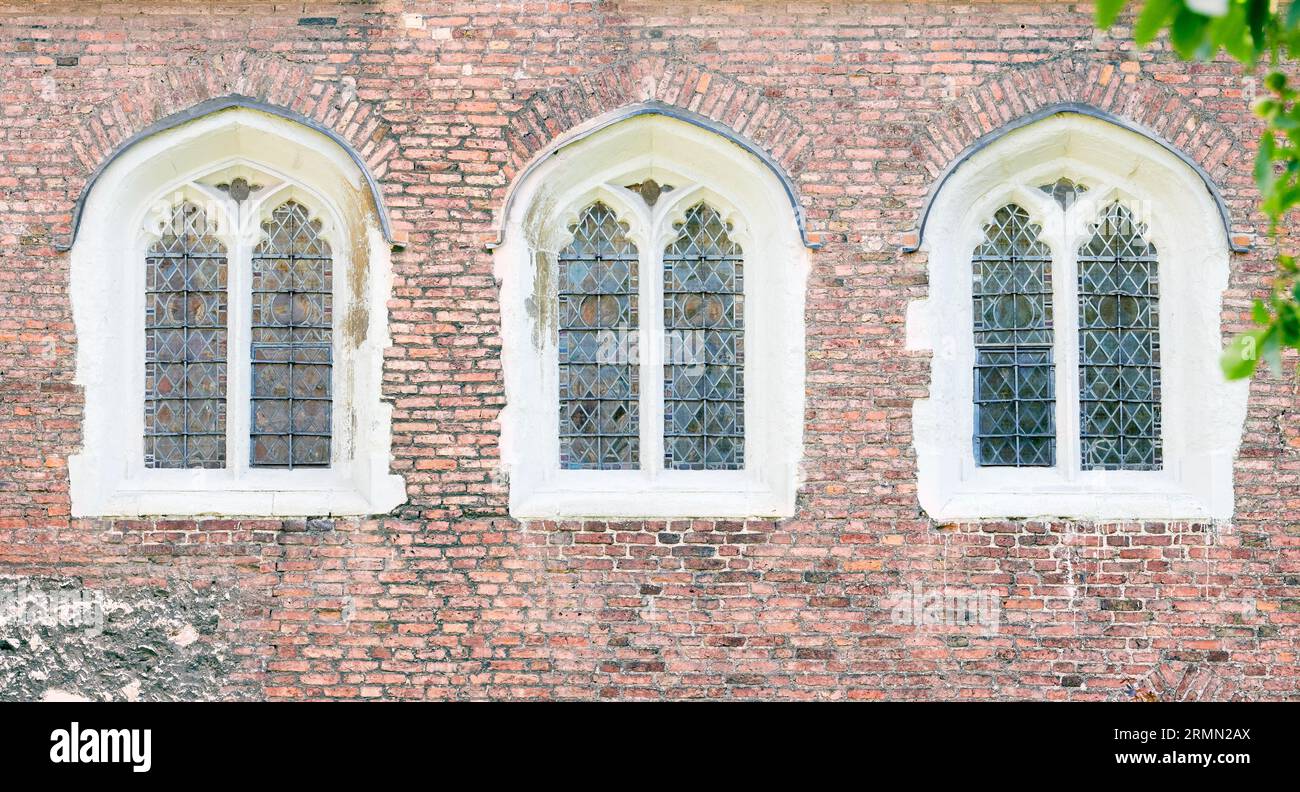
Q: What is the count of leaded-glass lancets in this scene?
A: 6